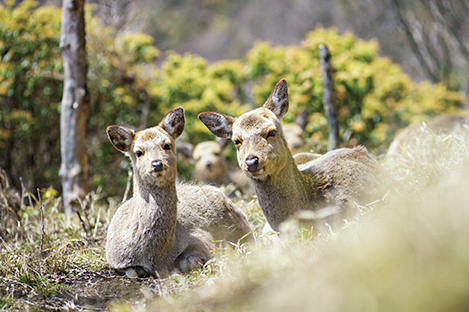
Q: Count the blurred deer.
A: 3